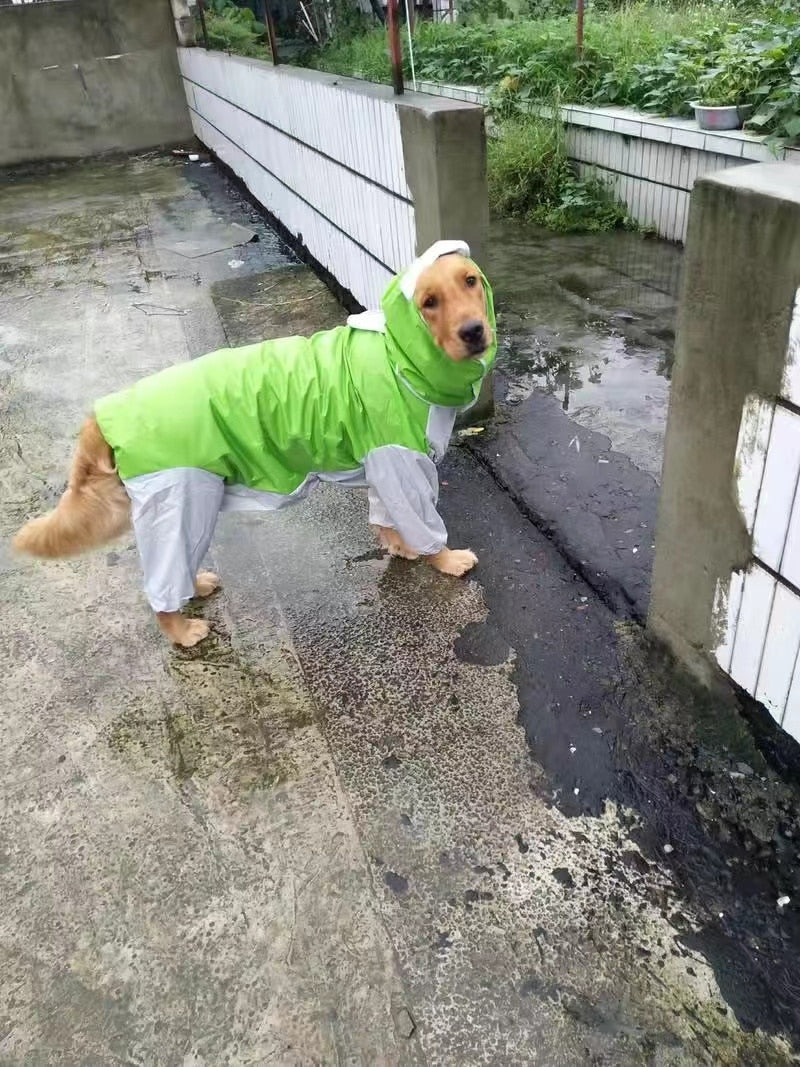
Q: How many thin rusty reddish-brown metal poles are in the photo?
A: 4